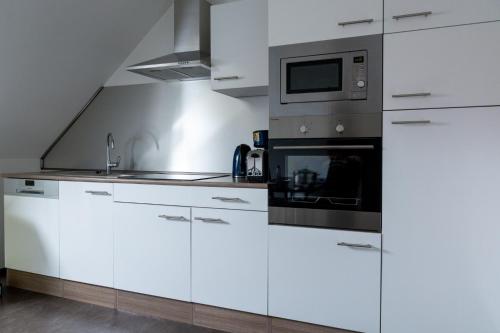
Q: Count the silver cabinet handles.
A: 10